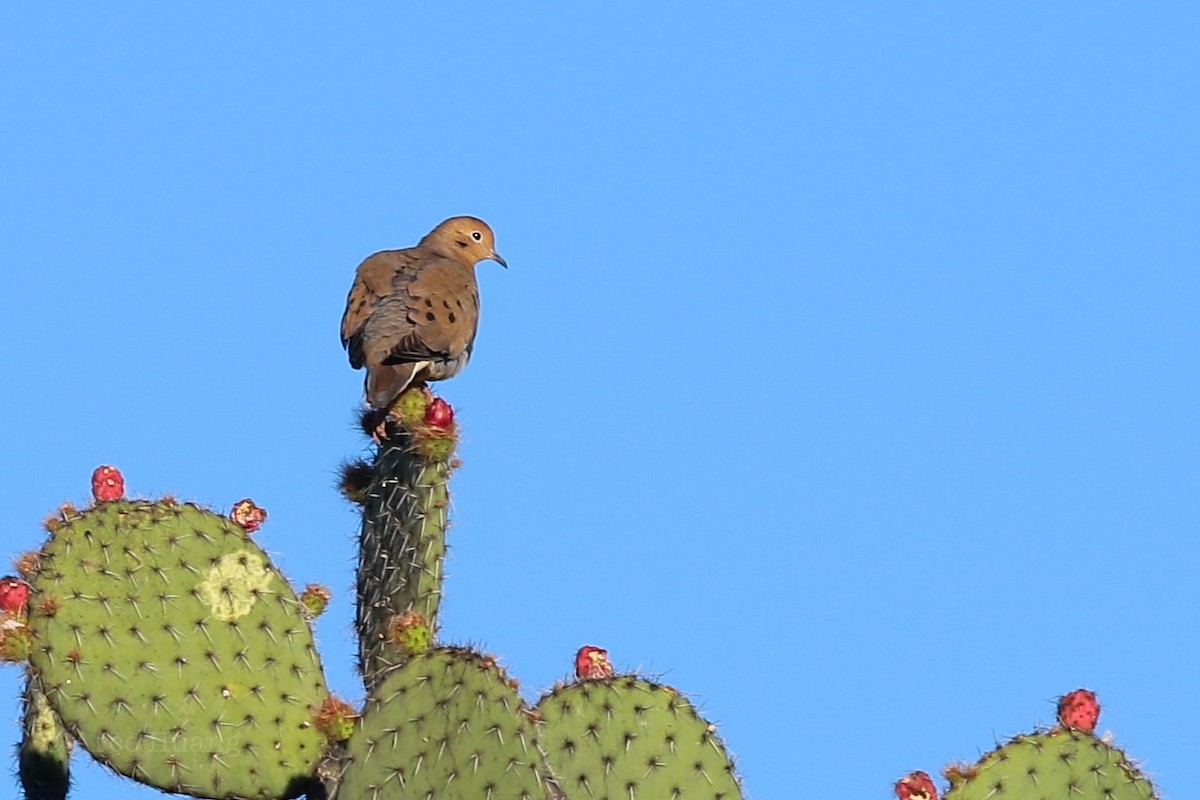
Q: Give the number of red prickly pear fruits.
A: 7